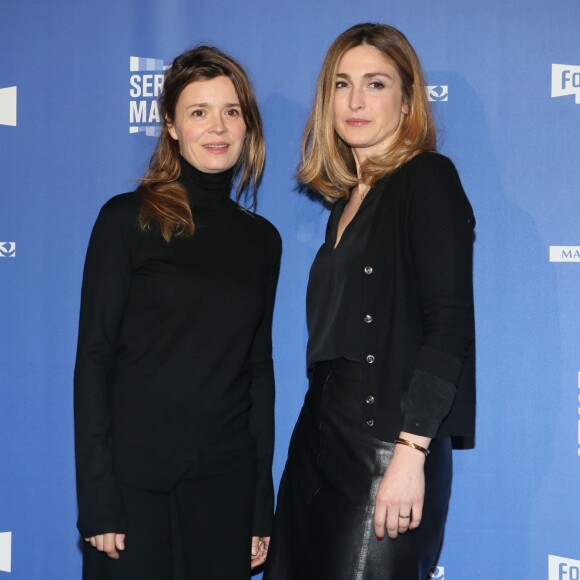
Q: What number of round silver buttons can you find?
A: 5